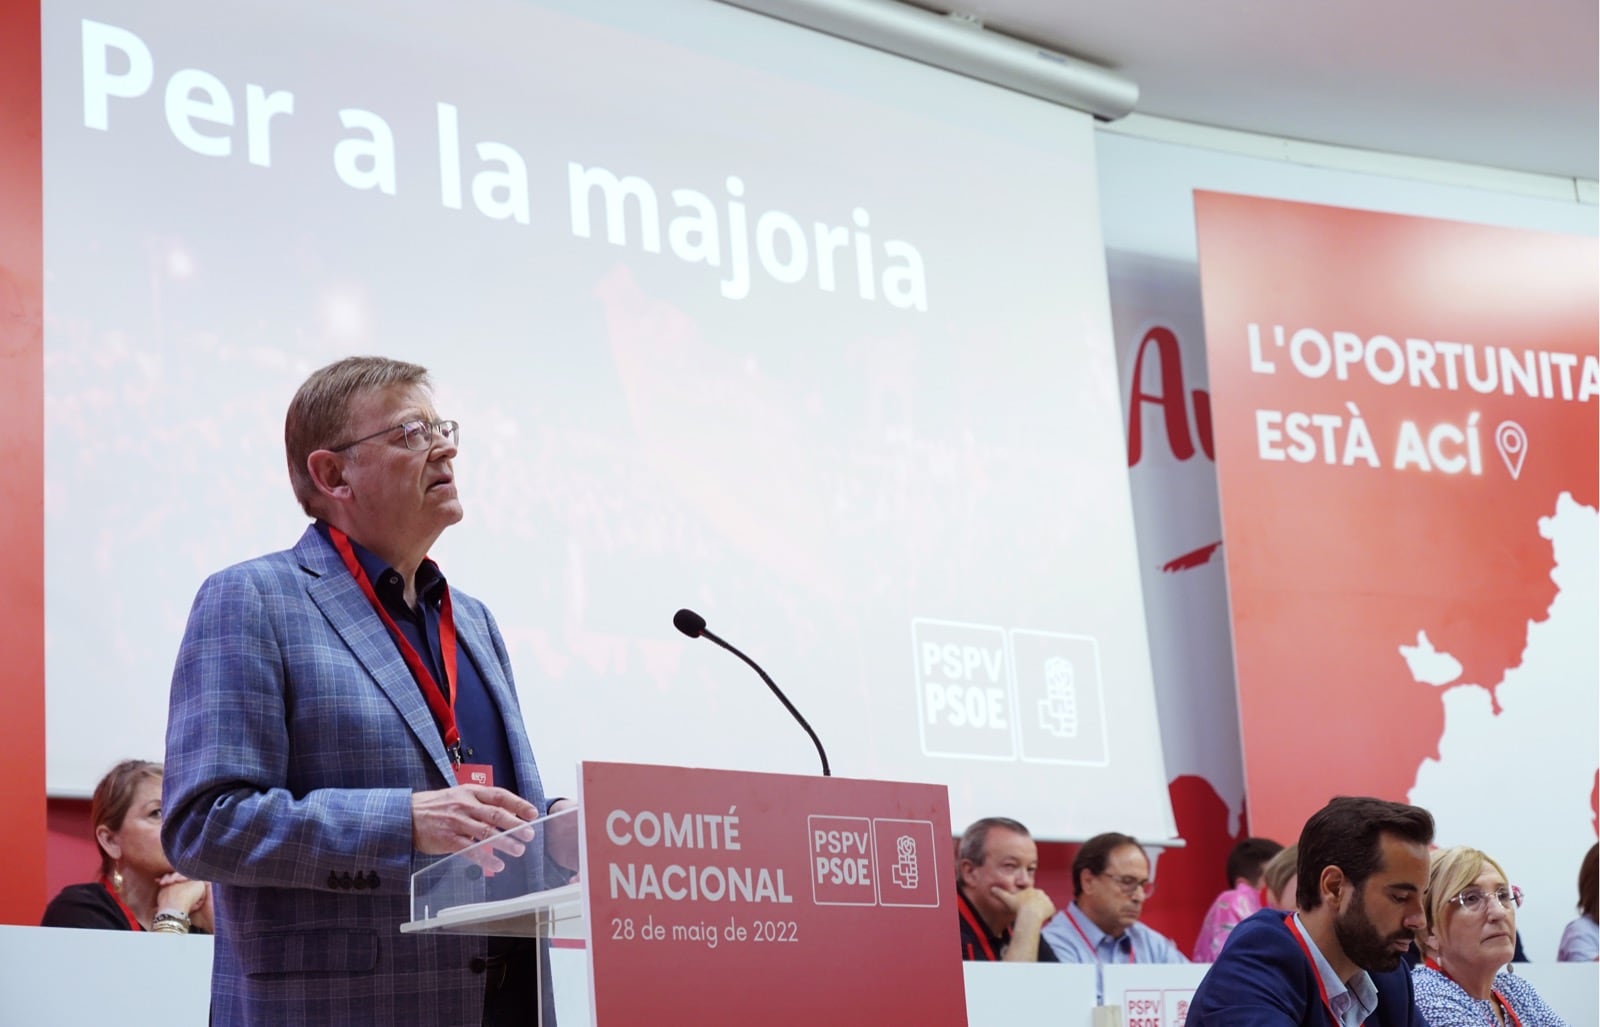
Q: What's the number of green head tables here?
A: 0